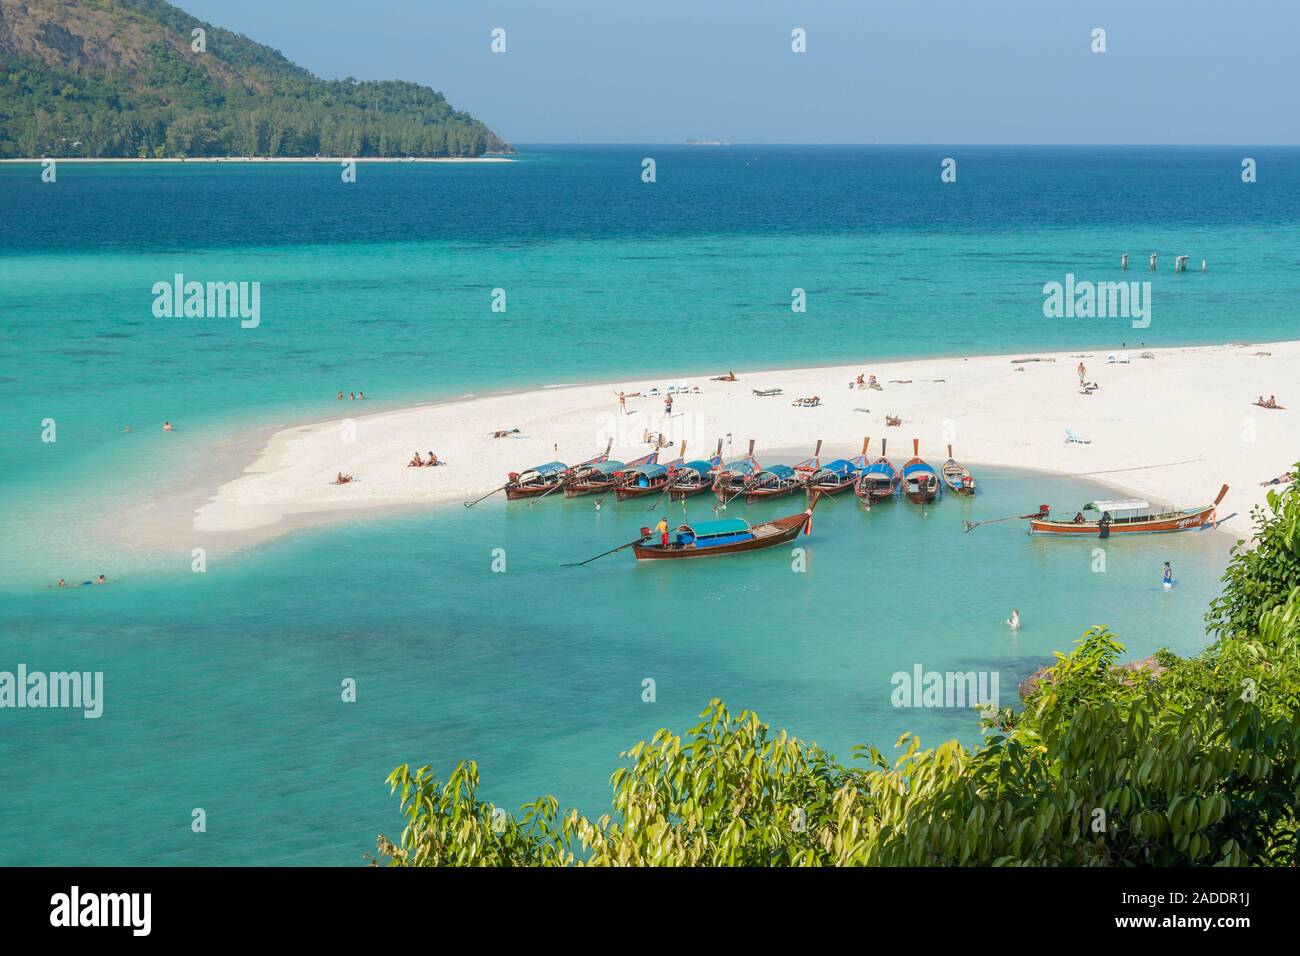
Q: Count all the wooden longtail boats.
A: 12